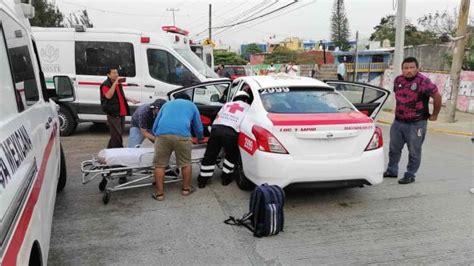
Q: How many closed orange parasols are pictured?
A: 0